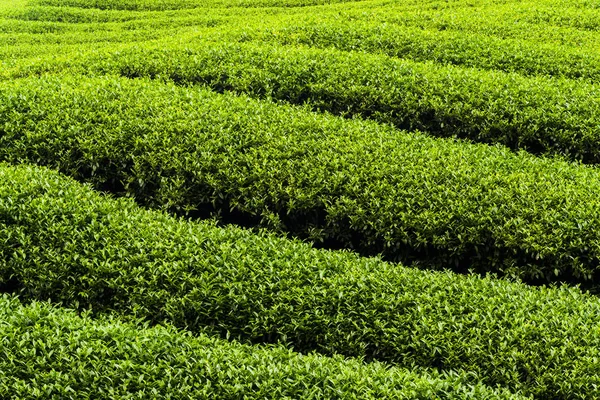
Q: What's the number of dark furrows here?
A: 3